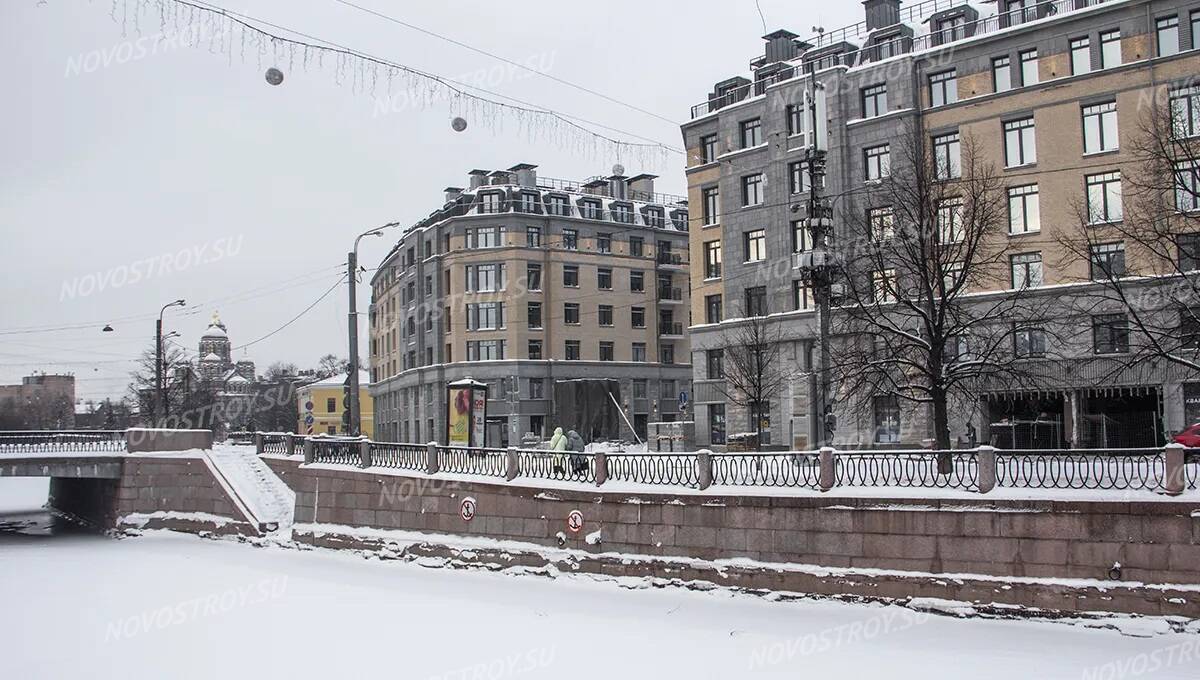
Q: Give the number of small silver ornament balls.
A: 3